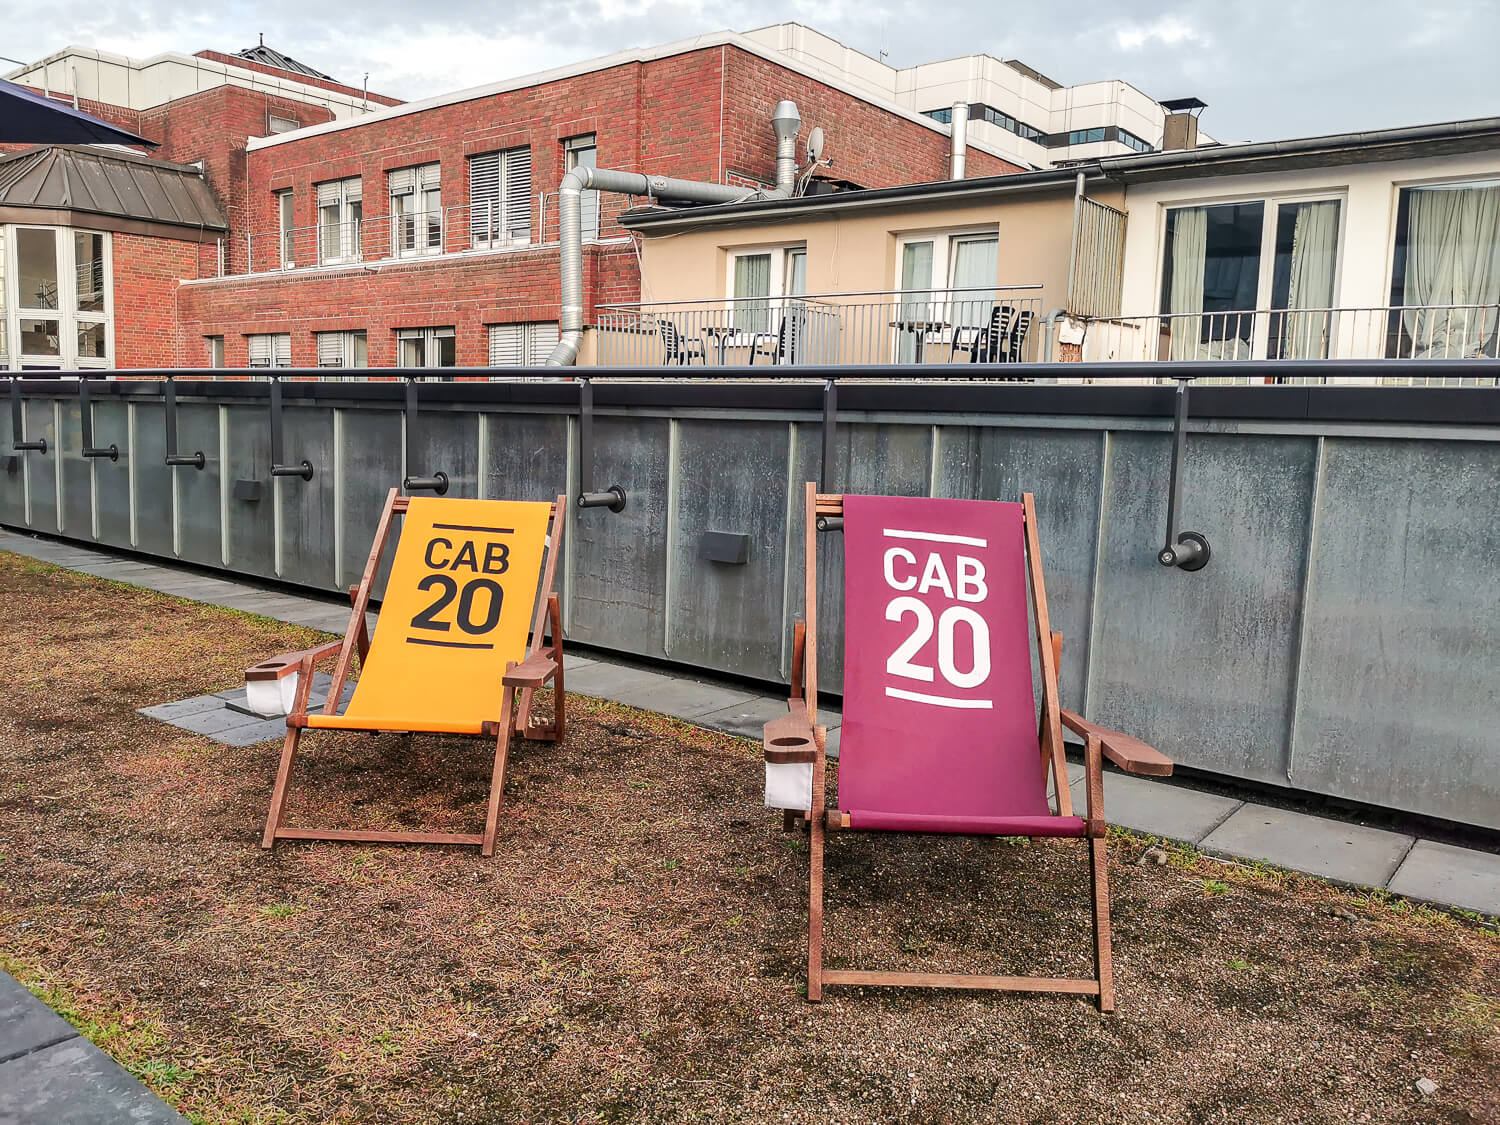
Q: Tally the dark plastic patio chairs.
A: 4